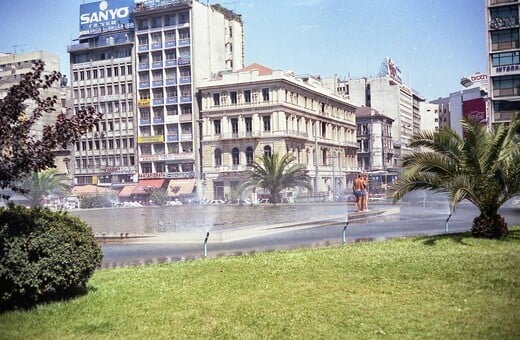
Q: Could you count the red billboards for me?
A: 1